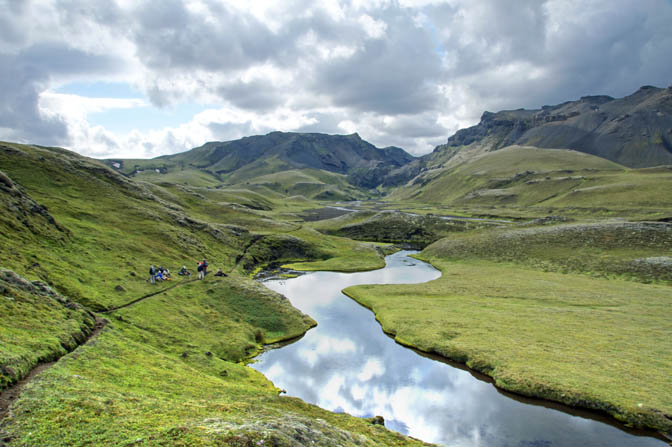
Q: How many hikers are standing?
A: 3